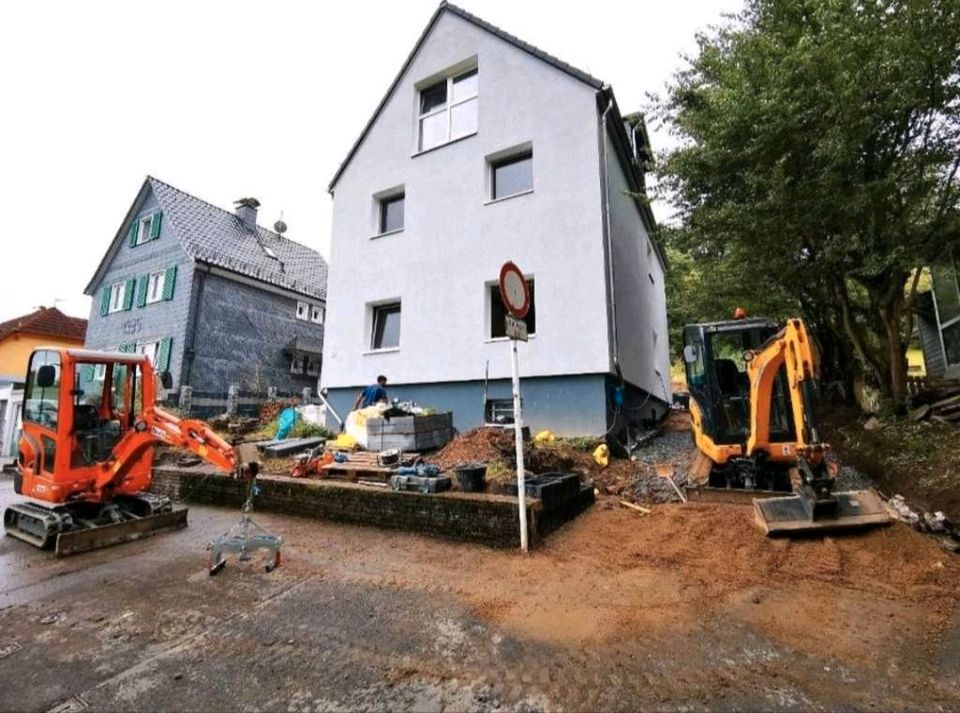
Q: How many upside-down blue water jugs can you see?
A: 0